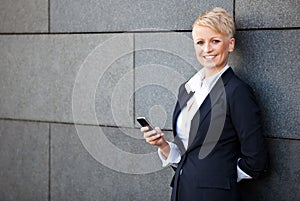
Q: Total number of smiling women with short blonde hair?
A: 1